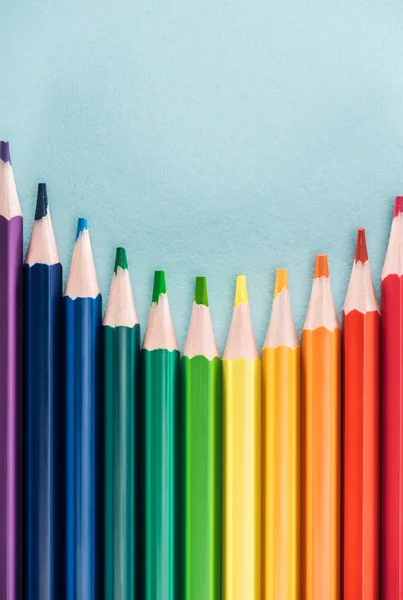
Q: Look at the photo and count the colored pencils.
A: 11